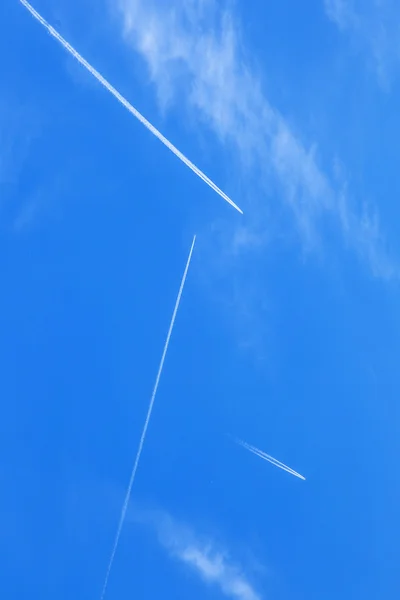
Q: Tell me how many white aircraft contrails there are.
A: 3